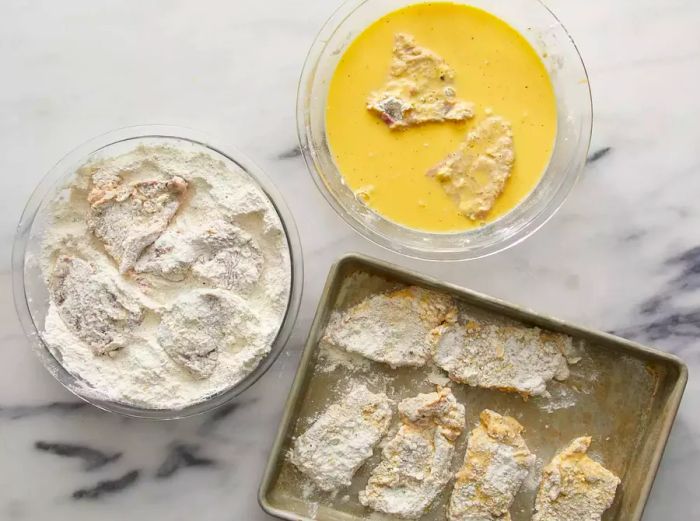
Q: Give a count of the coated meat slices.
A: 12